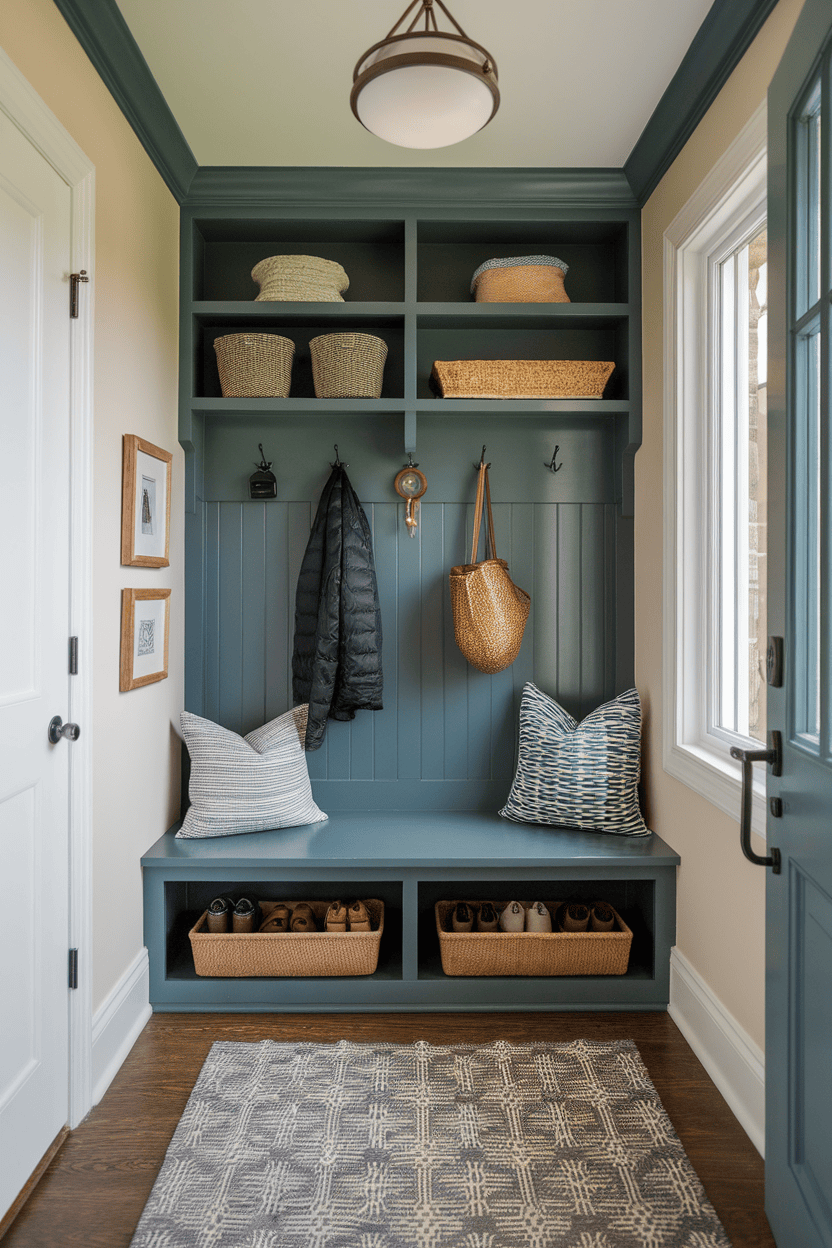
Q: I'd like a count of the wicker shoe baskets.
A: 2